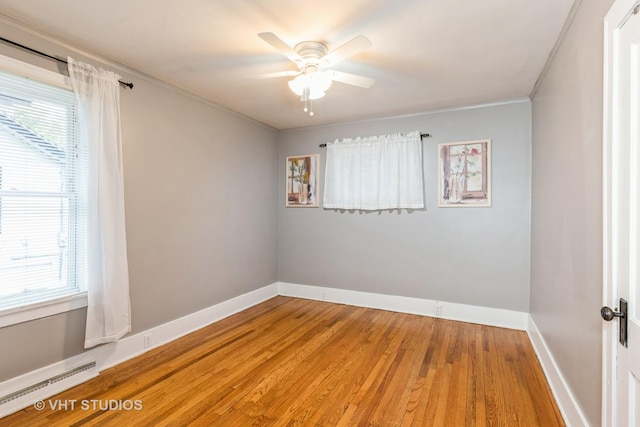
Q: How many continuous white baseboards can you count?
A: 3